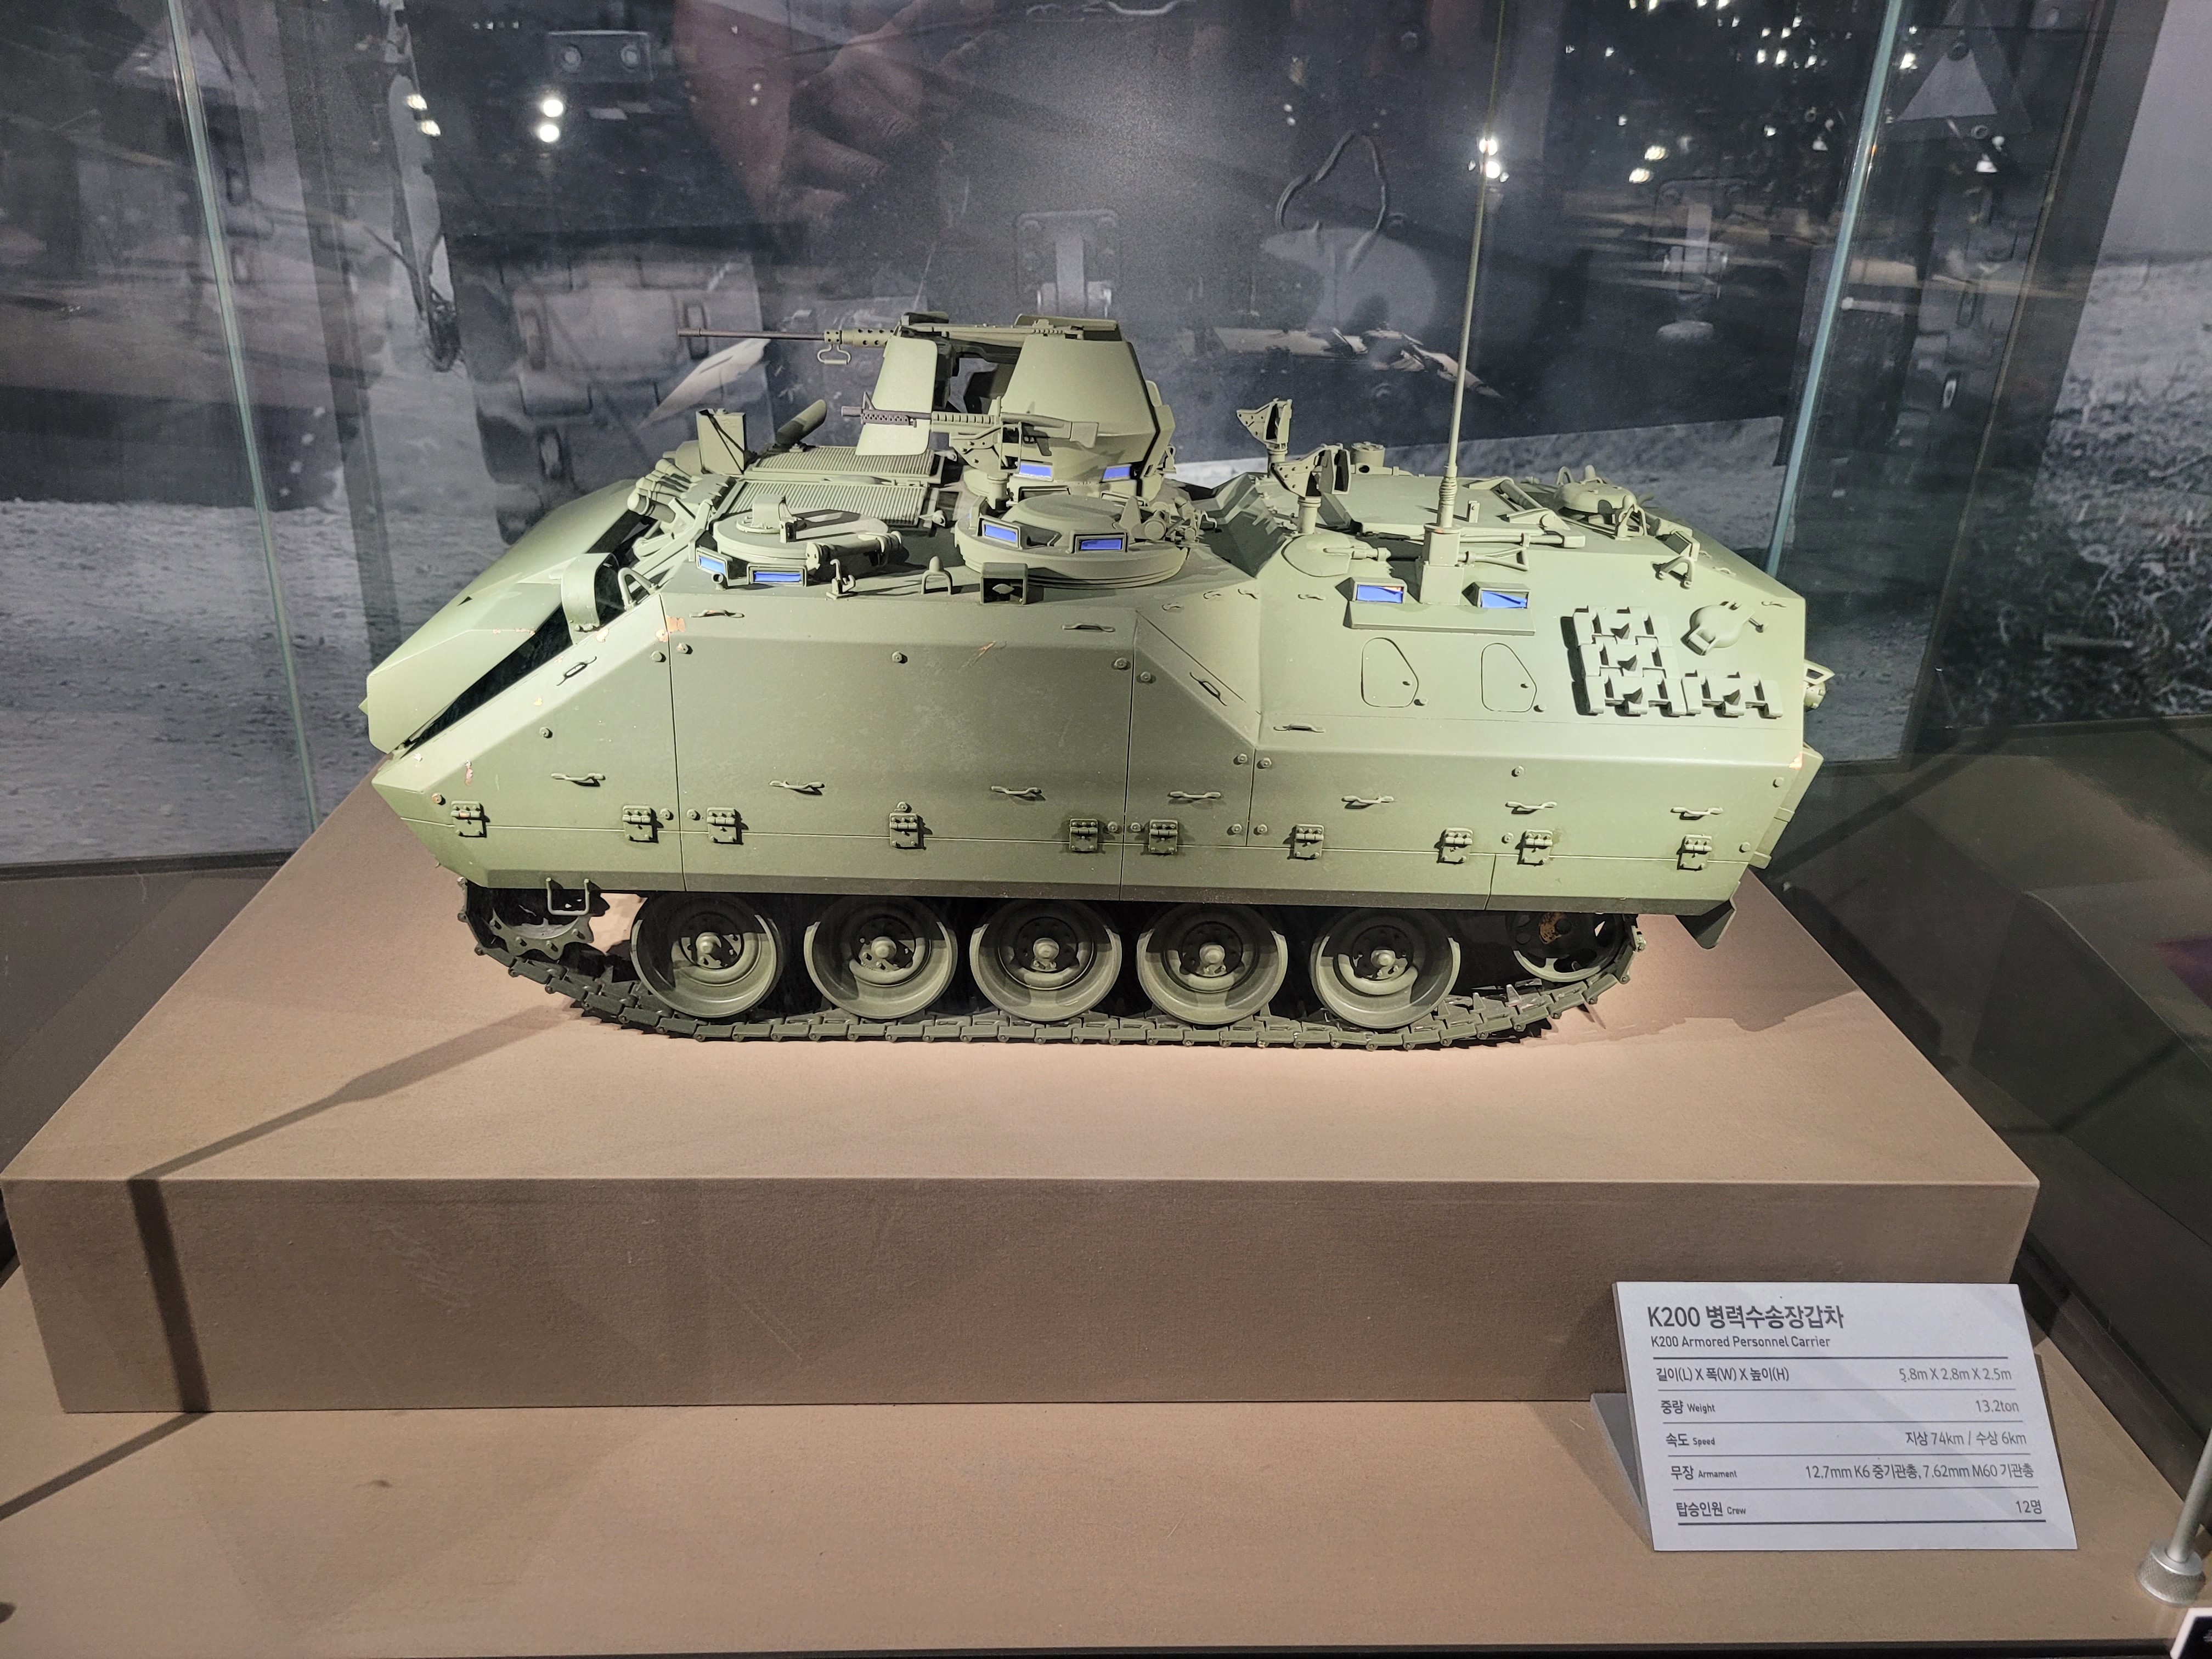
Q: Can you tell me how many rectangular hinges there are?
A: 10